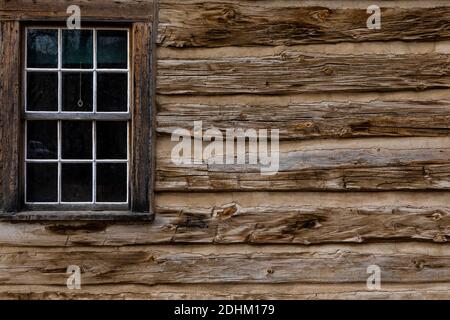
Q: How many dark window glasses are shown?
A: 12